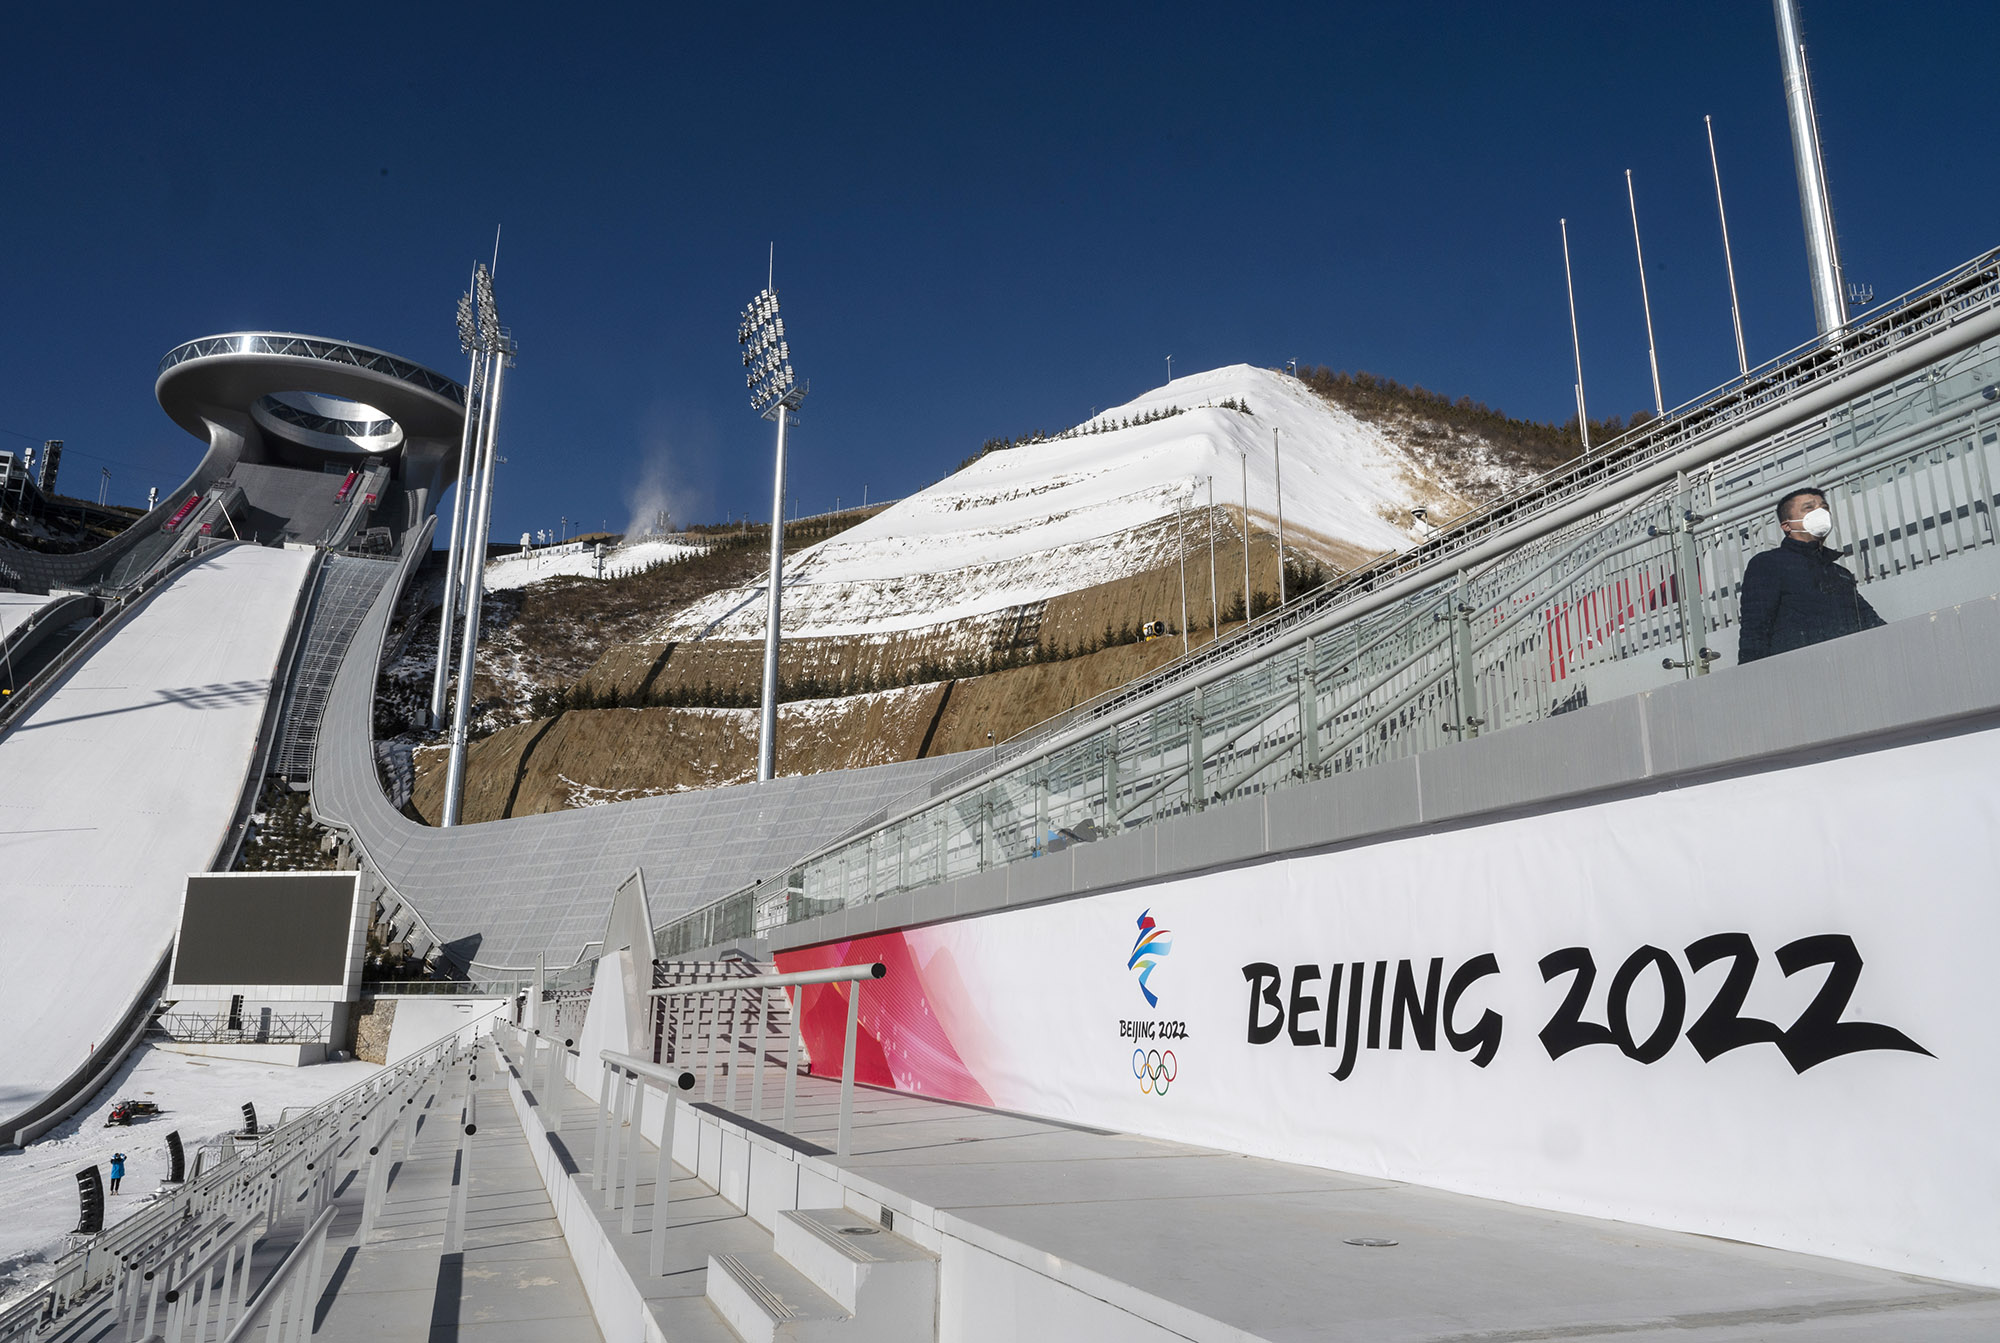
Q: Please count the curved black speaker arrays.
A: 3